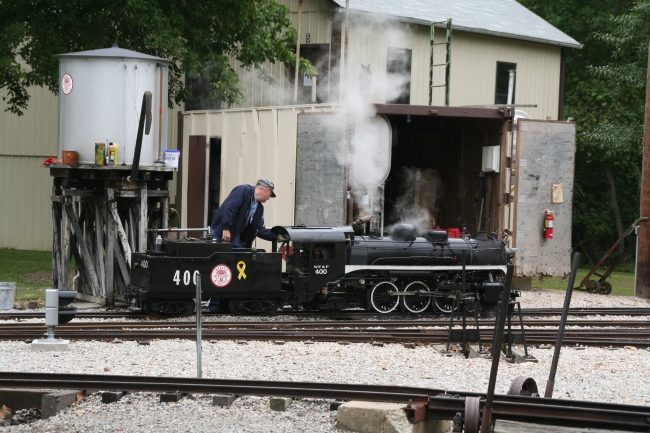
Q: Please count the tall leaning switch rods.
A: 2